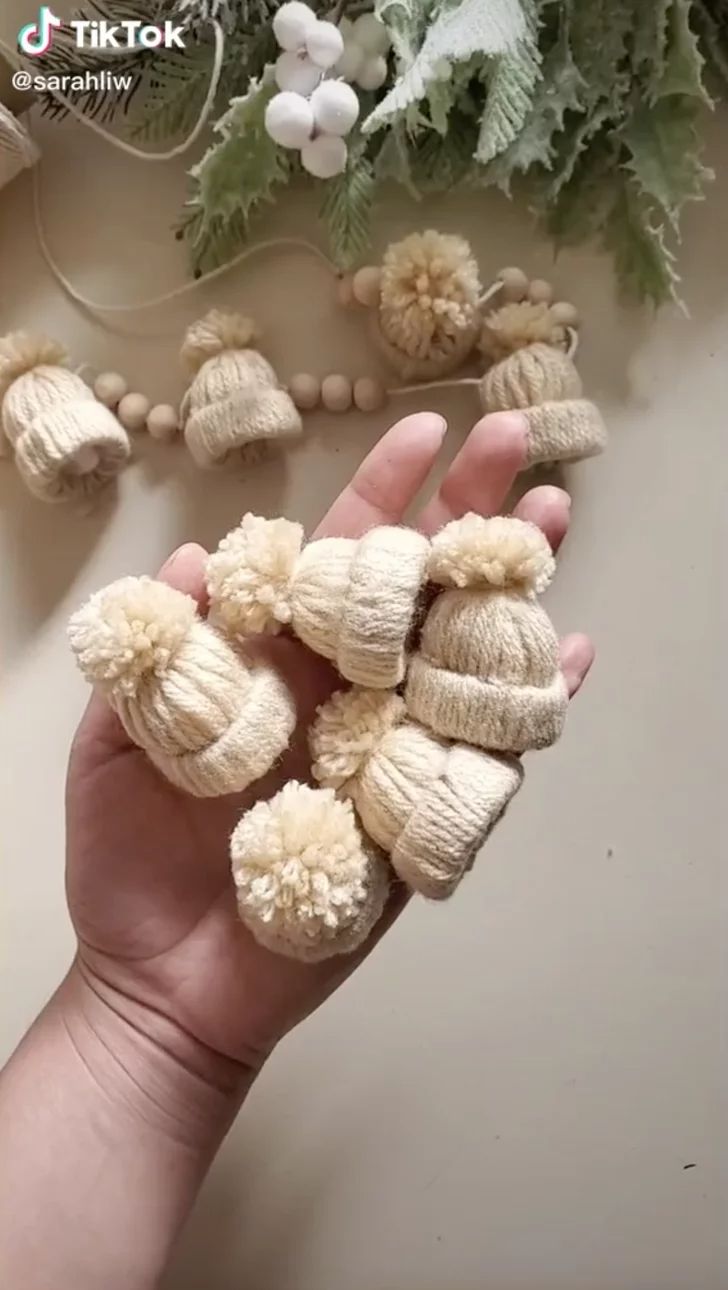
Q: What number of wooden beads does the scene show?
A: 11